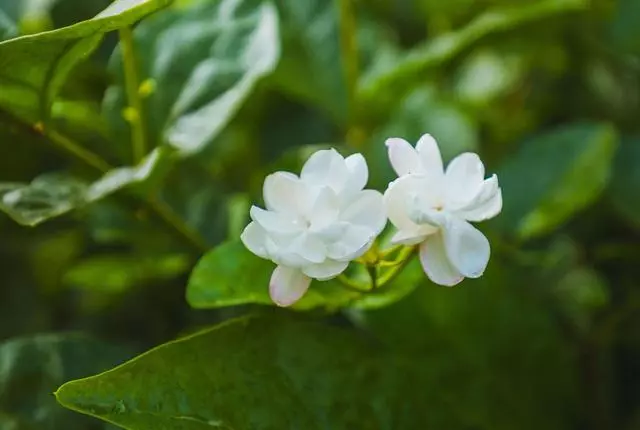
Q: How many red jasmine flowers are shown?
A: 0